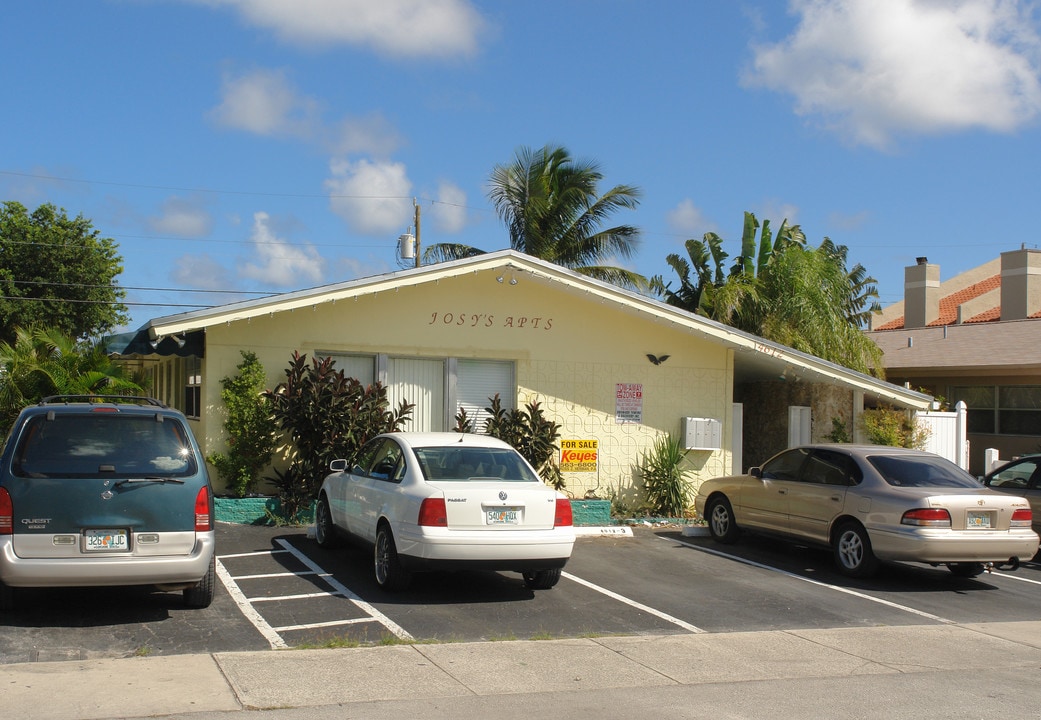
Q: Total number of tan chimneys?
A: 2